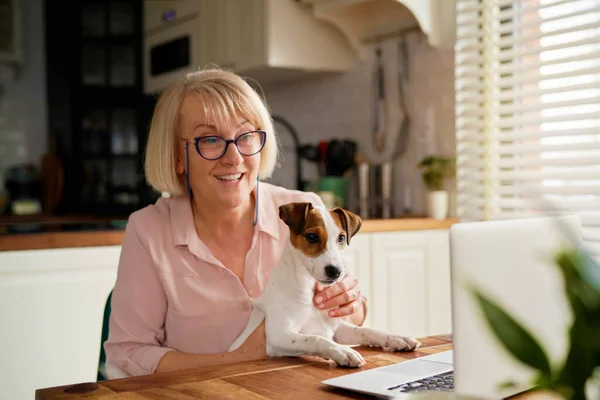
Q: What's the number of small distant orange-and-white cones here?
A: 0